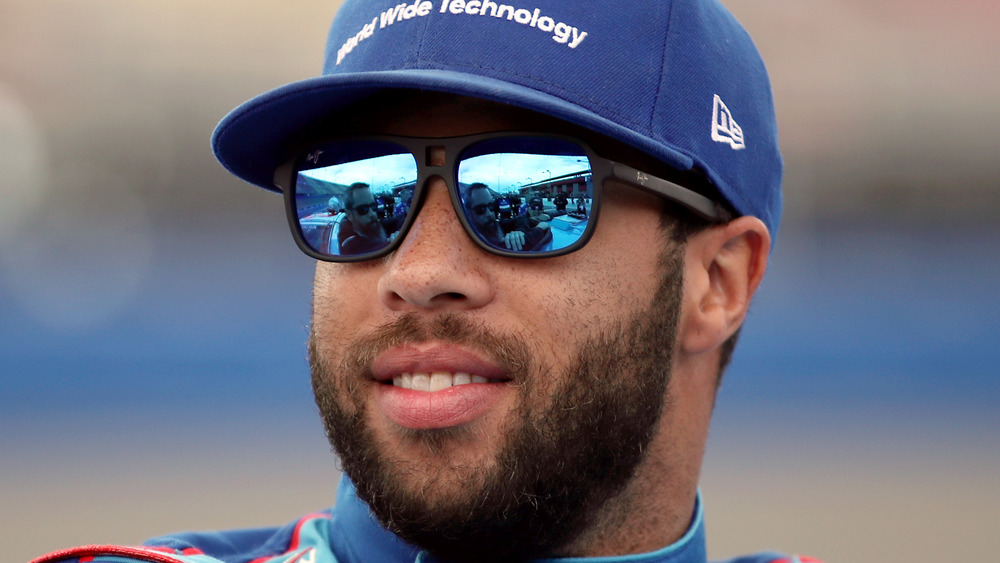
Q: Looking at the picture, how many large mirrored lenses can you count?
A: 2